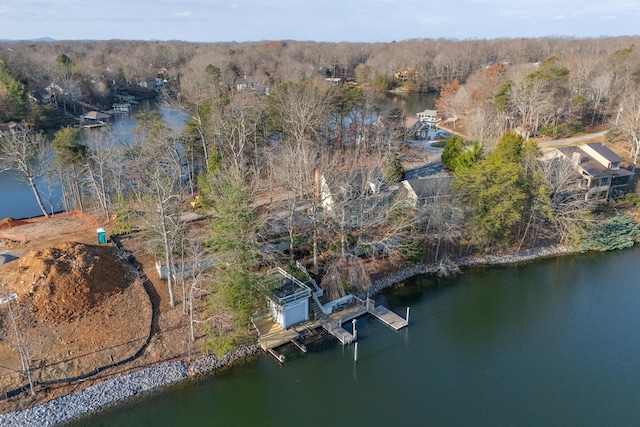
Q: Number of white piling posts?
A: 3